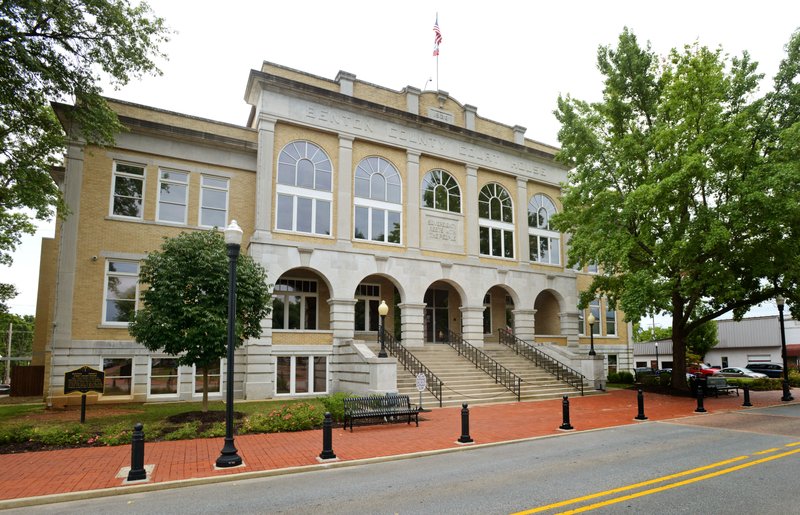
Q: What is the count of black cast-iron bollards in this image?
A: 7